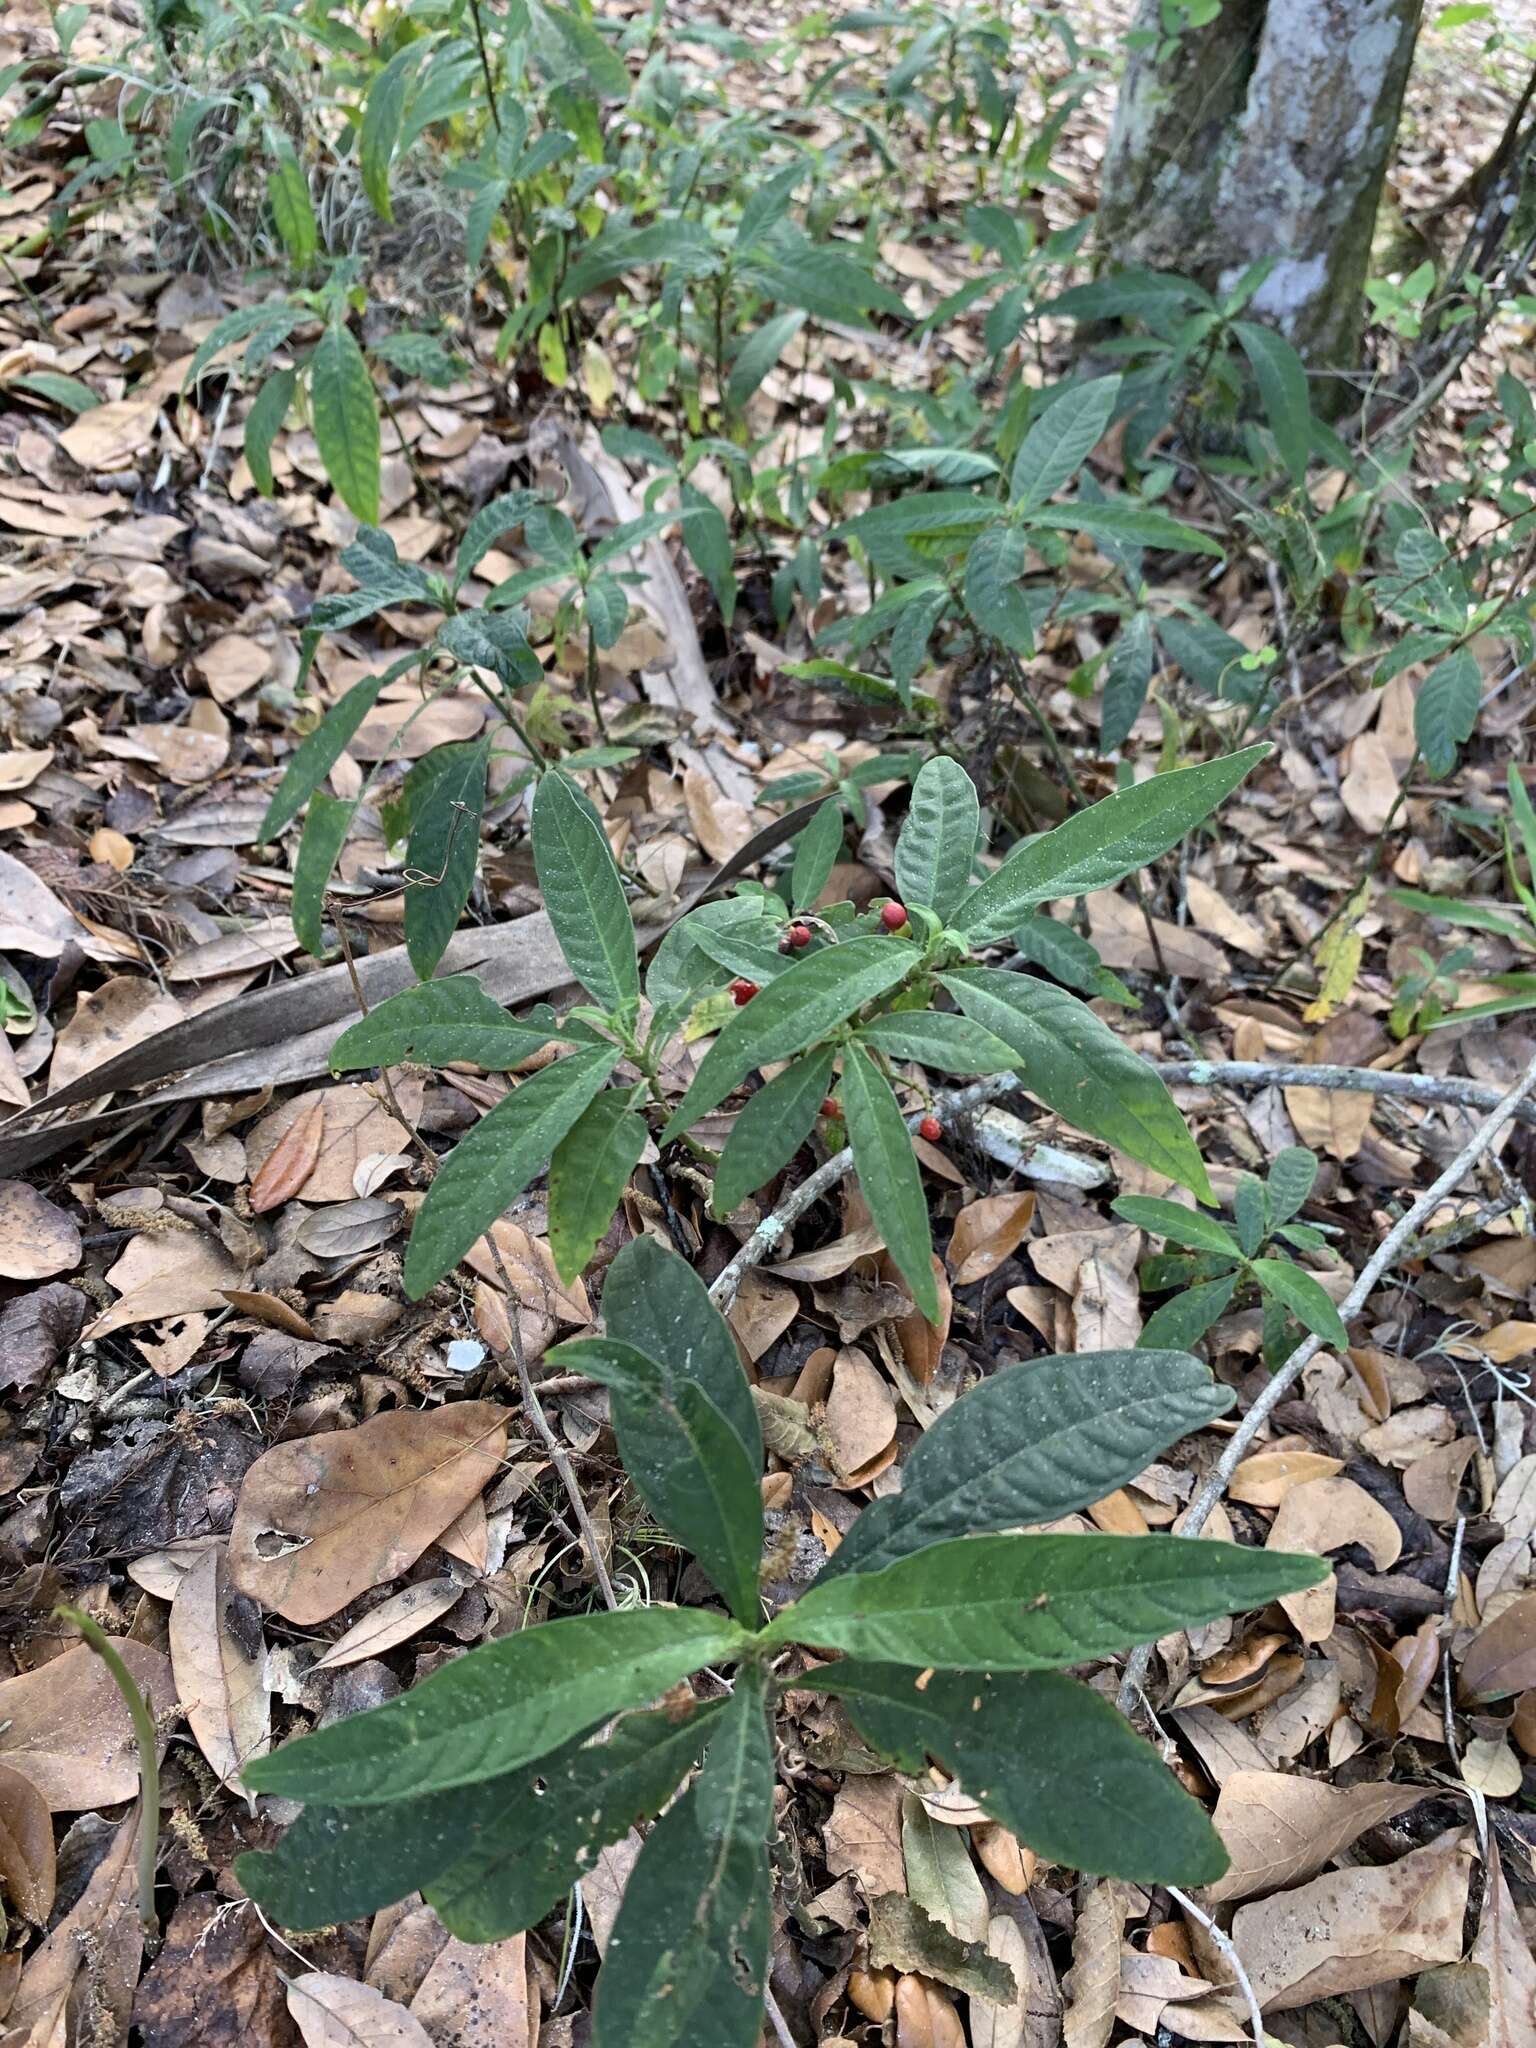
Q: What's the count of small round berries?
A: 5